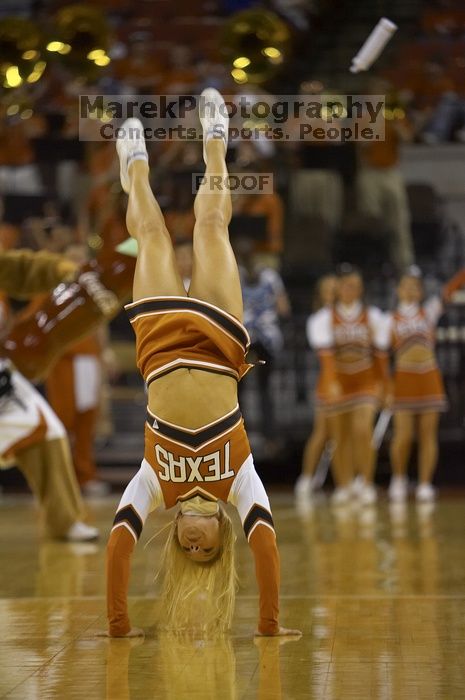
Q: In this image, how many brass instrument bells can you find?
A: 3